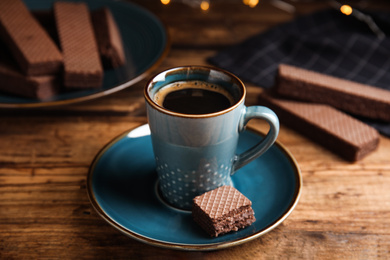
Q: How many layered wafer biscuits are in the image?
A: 7